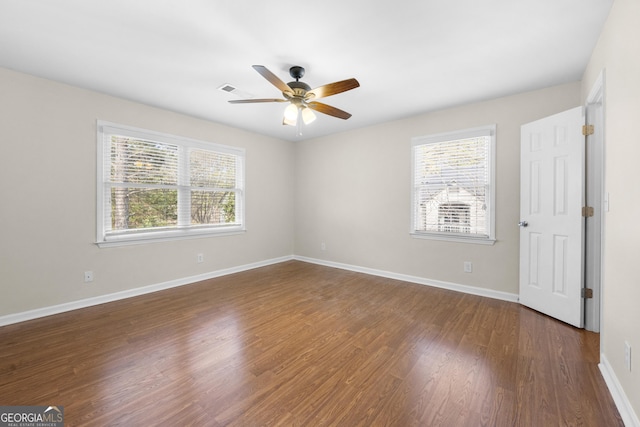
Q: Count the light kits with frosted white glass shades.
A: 1